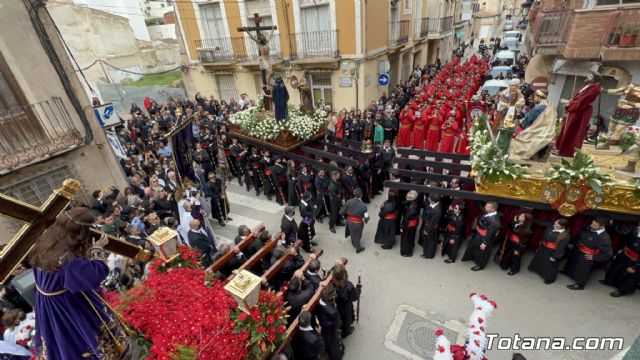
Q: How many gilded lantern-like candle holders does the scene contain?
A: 2